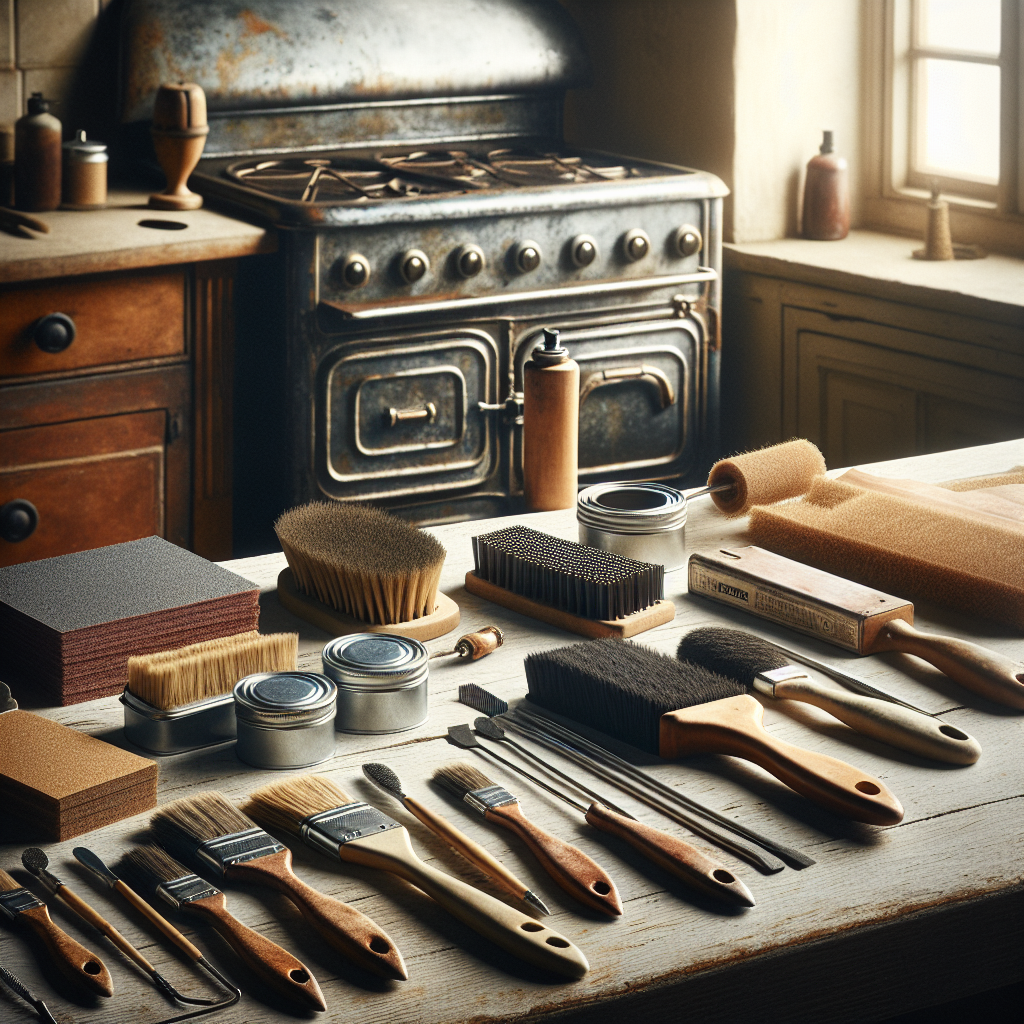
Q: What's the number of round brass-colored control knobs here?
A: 7